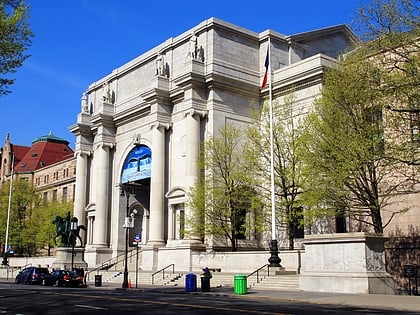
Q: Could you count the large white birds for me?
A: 0